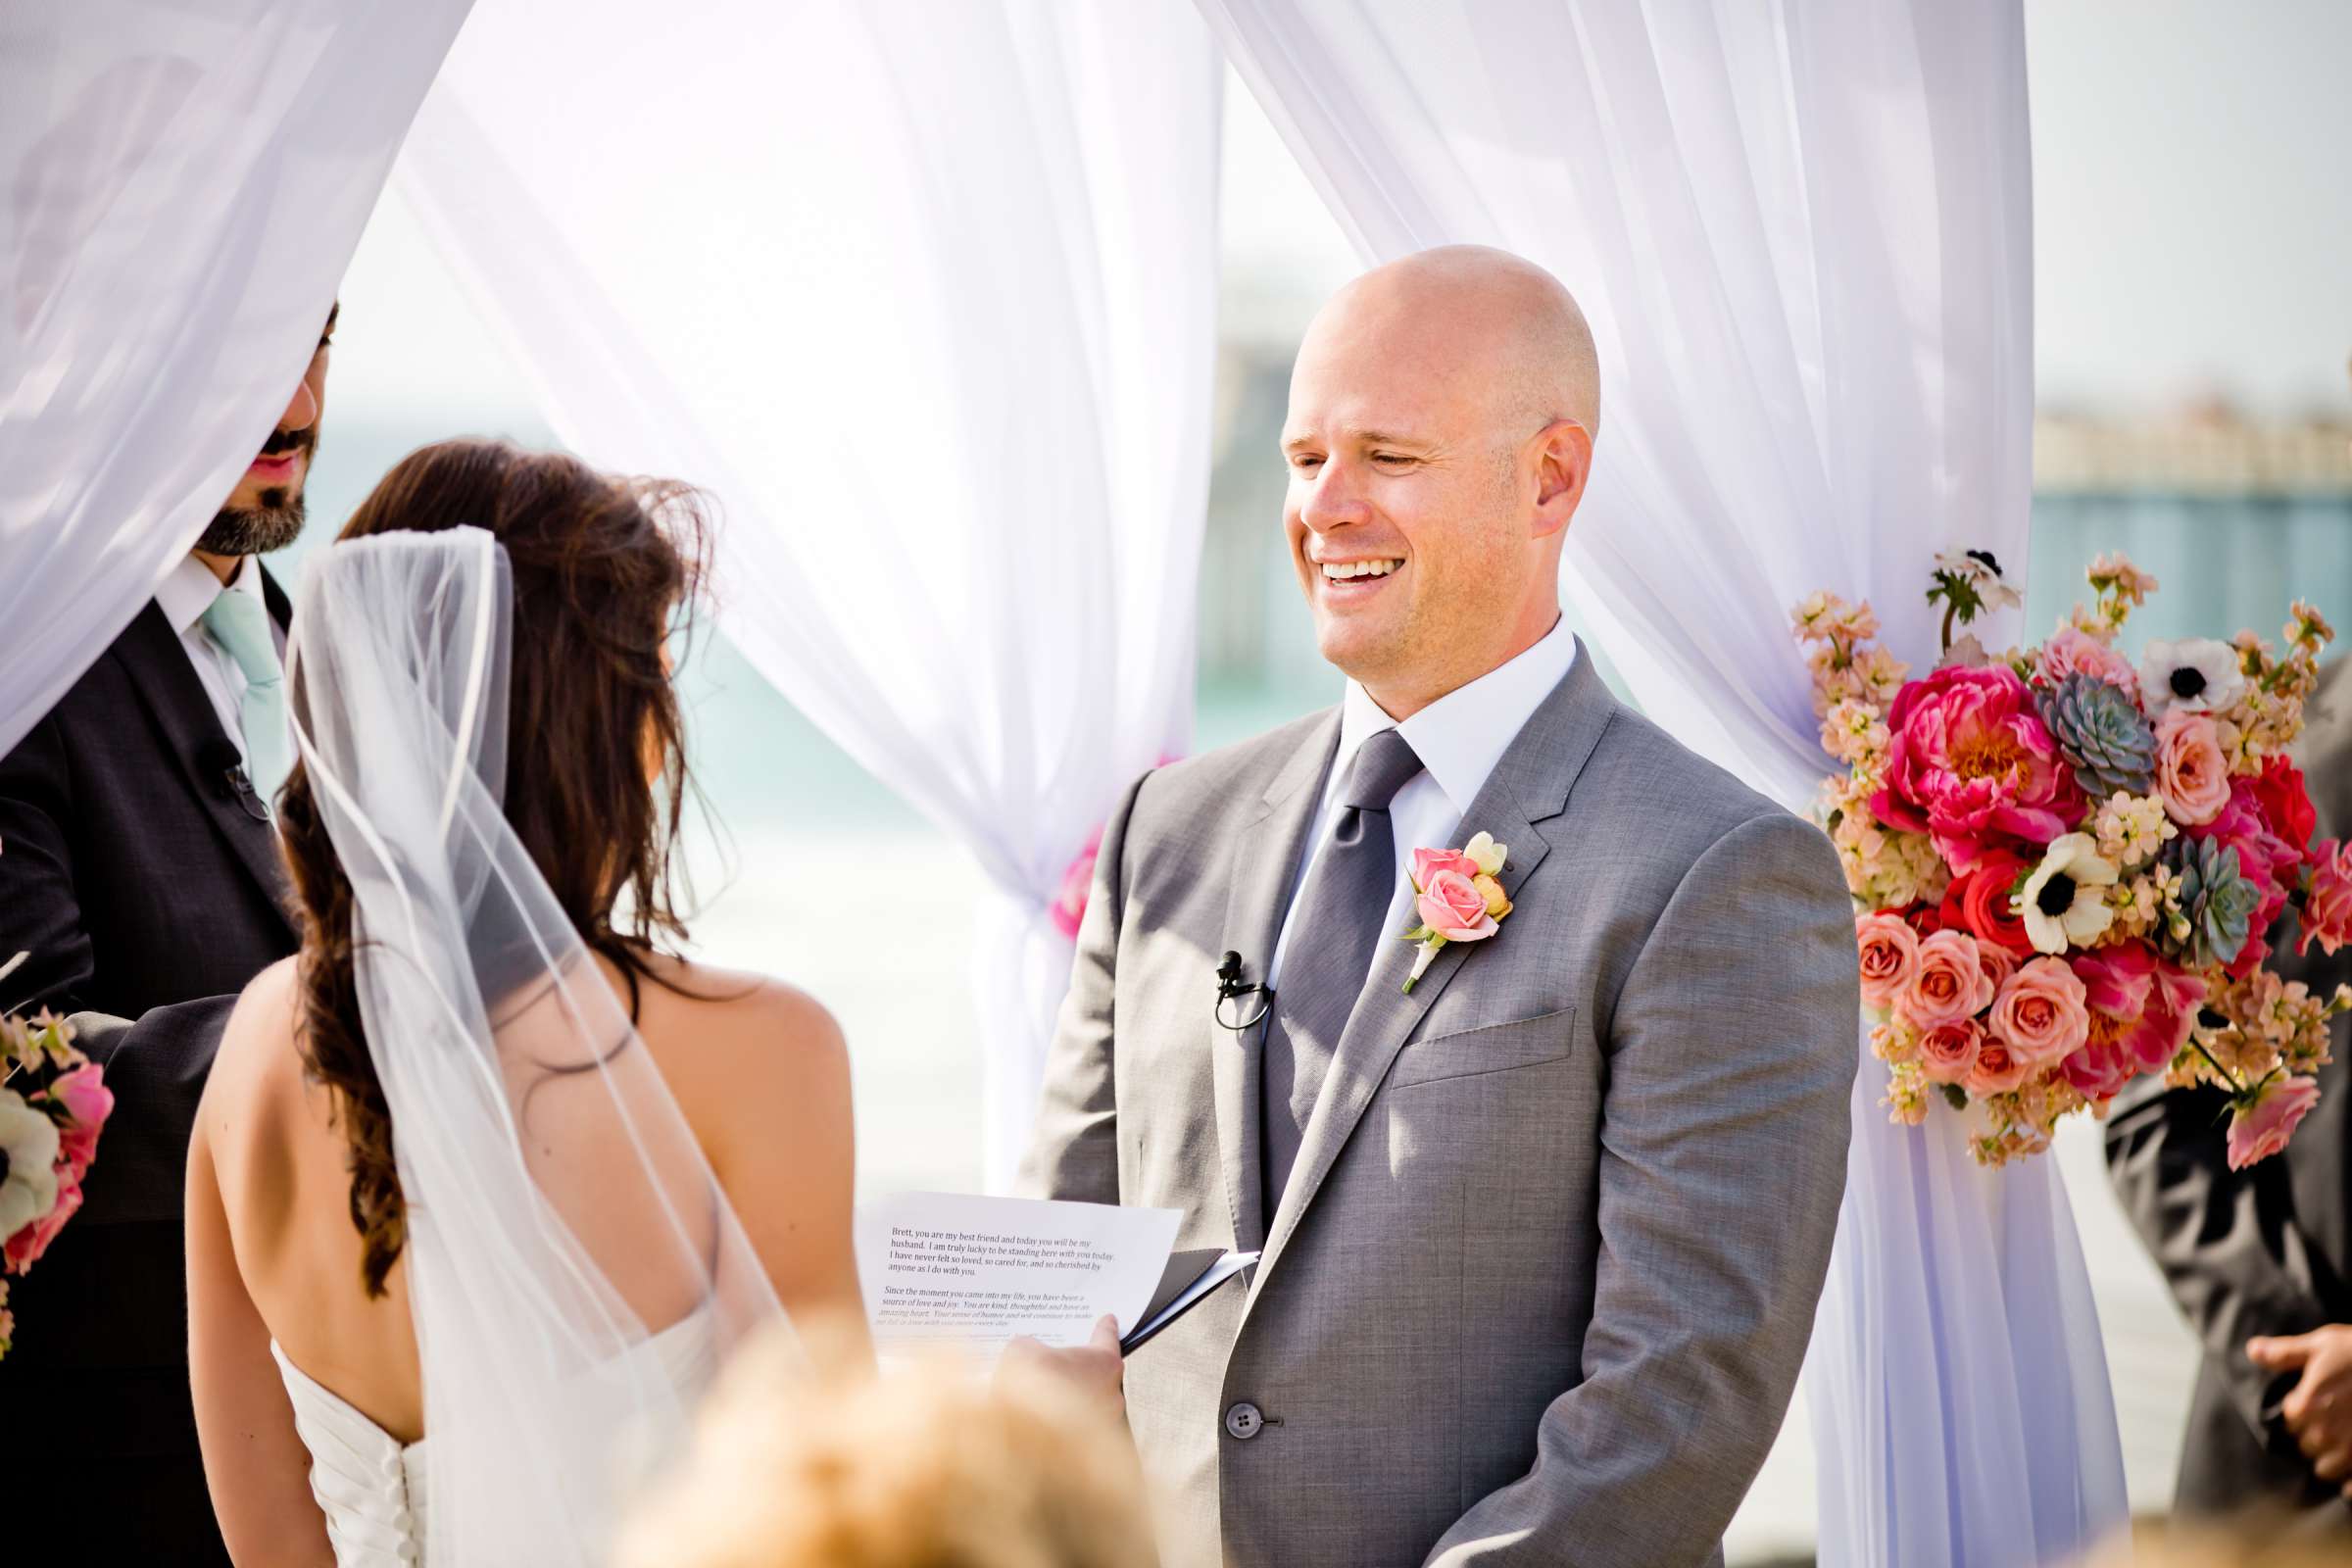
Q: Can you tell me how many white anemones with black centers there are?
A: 4